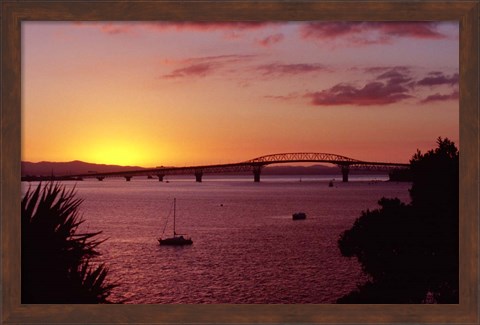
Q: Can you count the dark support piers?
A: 6